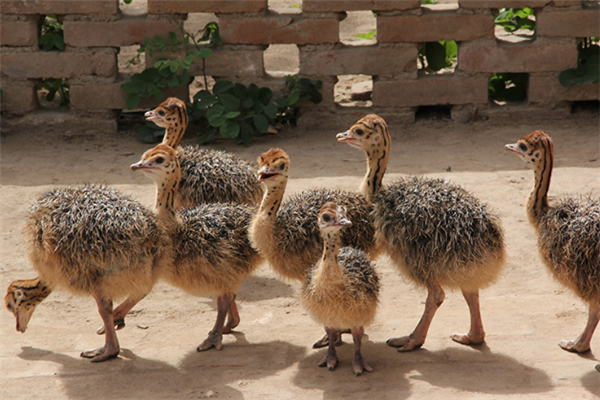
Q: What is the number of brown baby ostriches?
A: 7